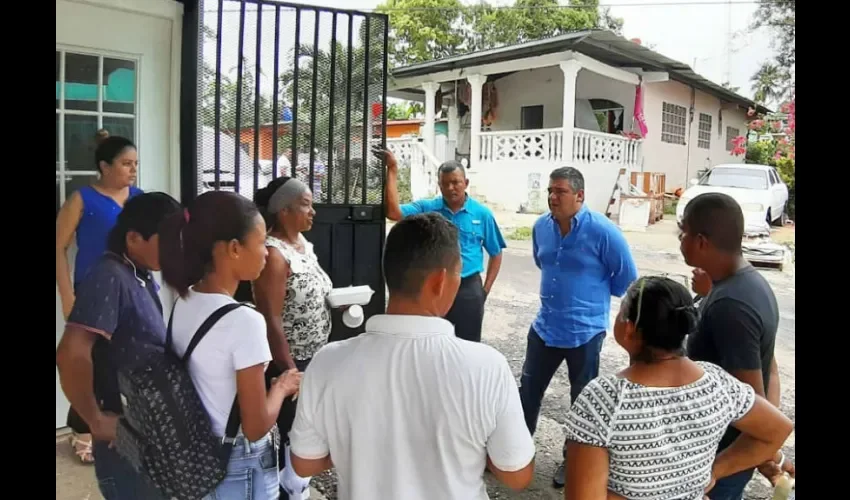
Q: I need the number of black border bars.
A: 2